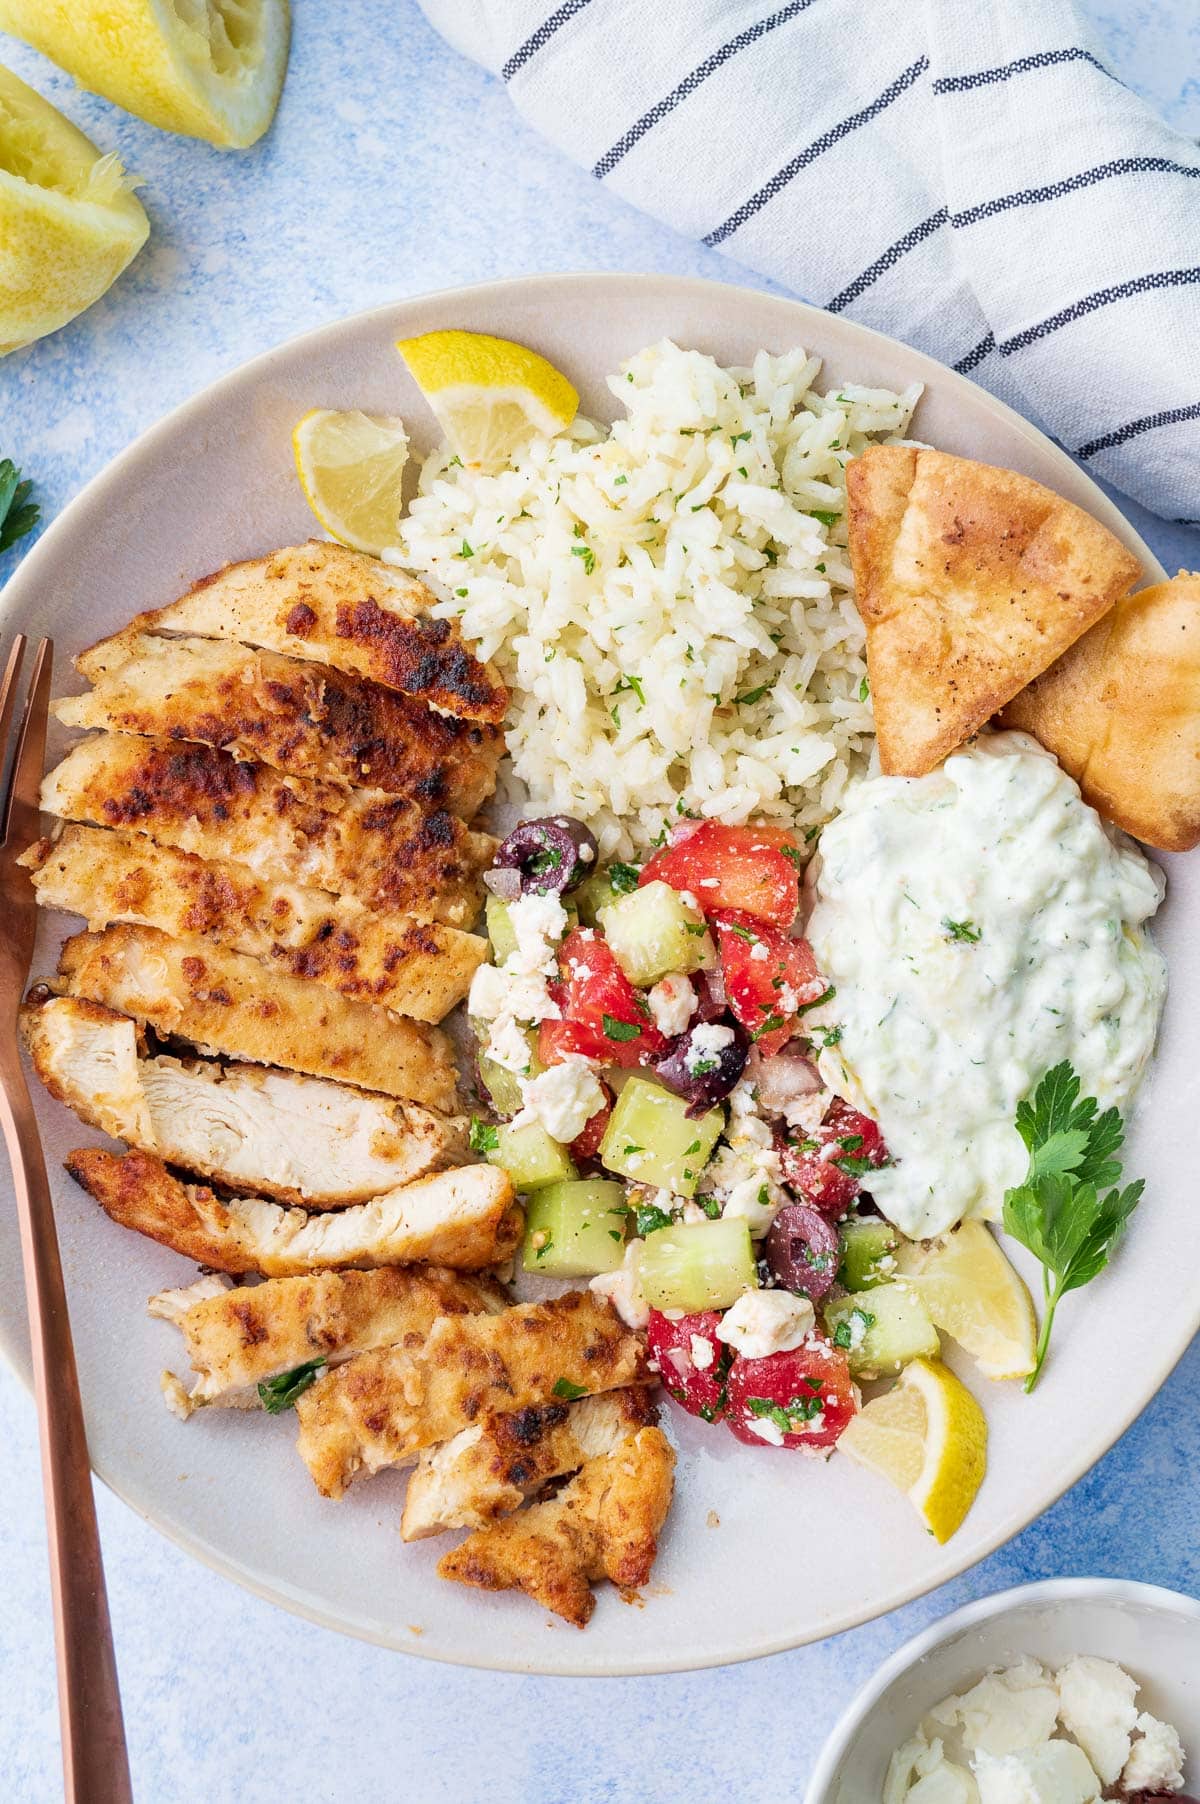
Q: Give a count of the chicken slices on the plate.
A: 11